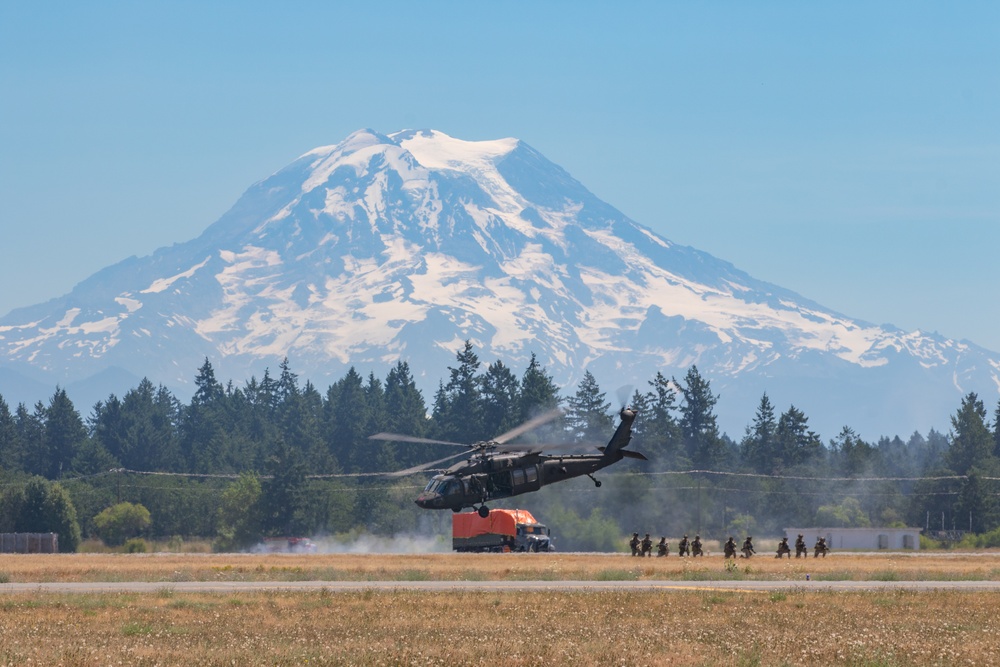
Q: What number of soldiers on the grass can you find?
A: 10